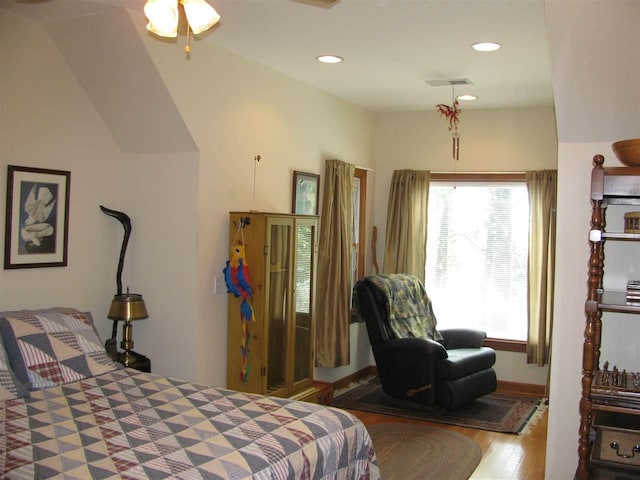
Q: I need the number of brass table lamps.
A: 1